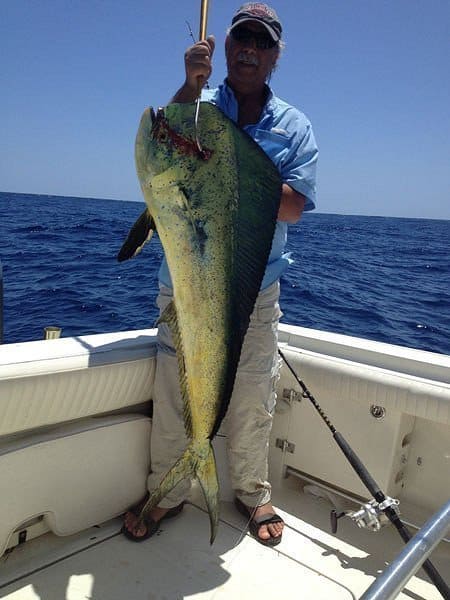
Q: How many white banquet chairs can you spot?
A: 0